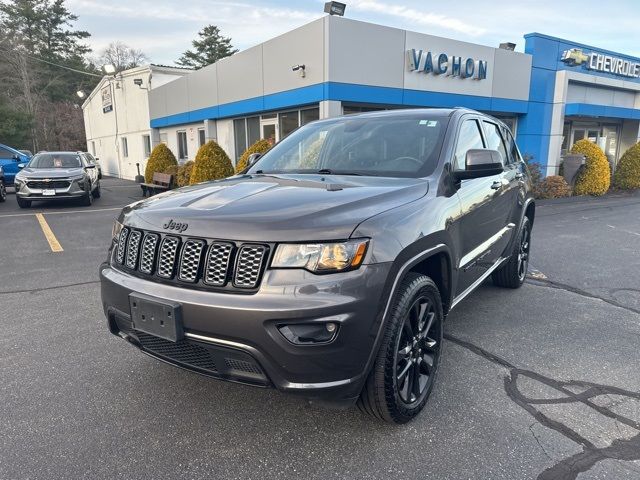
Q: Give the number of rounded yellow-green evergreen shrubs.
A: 5